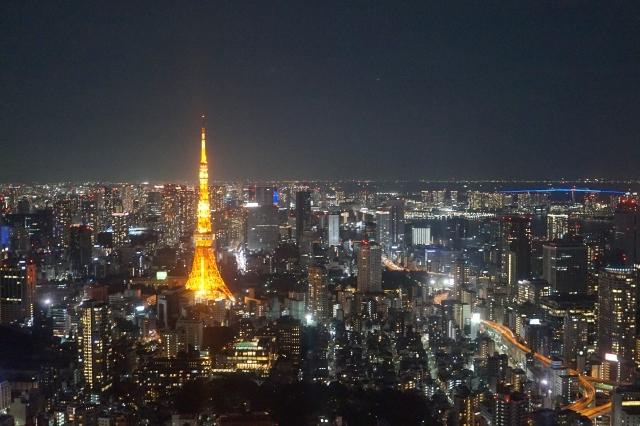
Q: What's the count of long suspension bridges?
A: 1